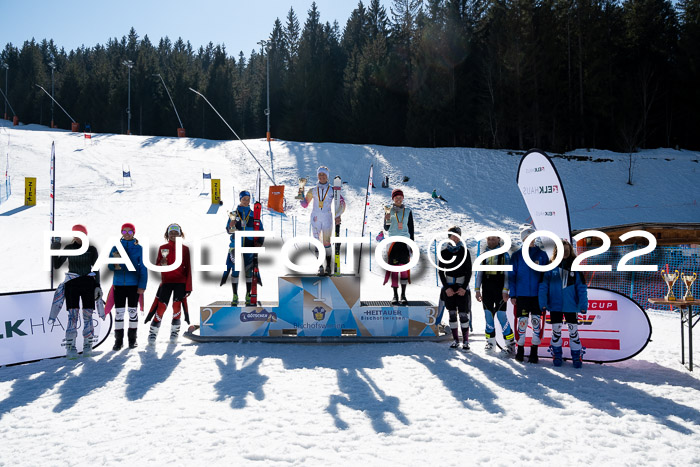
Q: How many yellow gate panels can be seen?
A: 2